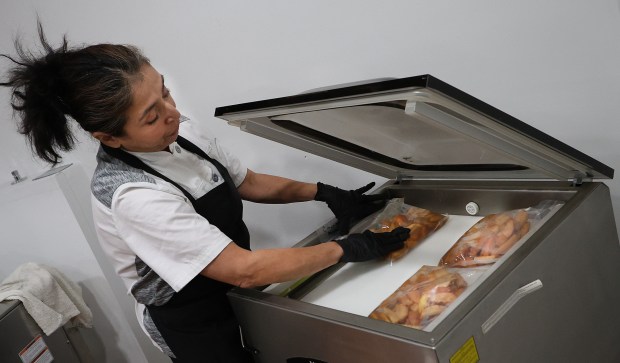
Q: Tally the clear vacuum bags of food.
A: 3